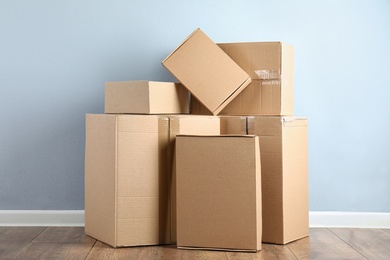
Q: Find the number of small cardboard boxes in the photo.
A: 2